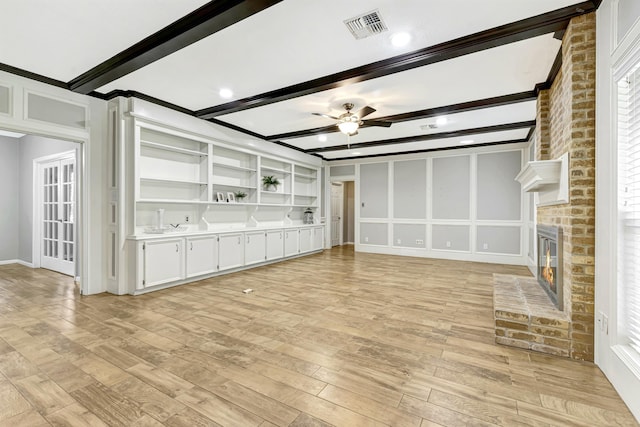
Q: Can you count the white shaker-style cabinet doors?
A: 8